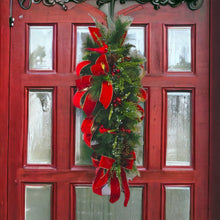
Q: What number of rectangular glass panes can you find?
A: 9